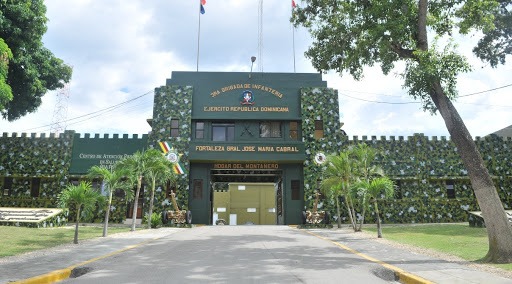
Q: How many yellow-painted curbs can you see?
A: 2